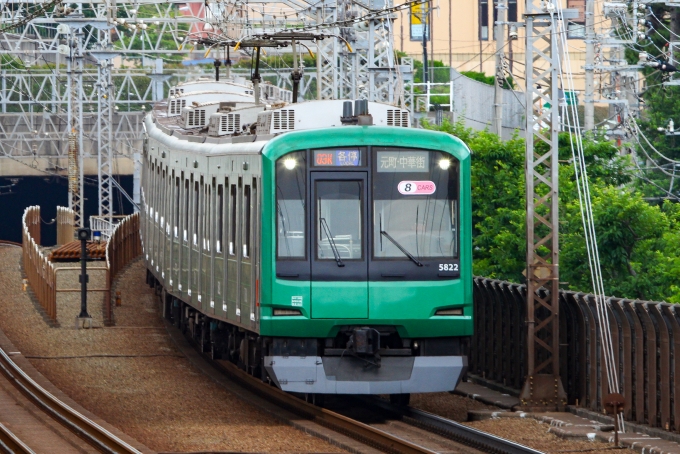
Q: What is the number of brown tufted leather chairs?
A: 0